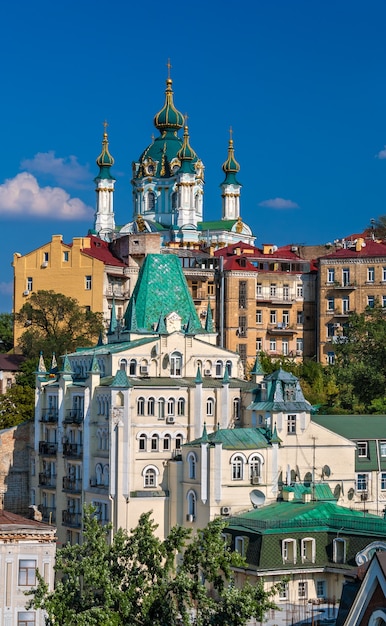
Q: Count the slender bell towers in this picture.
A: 3